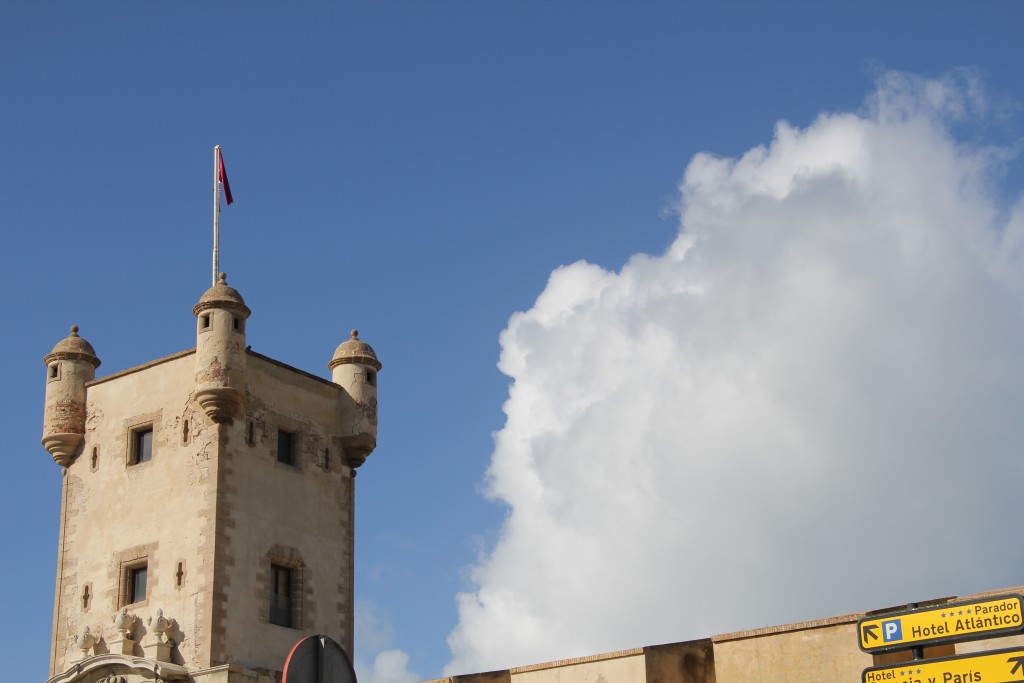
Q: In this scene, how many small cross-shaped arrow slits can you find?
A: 6